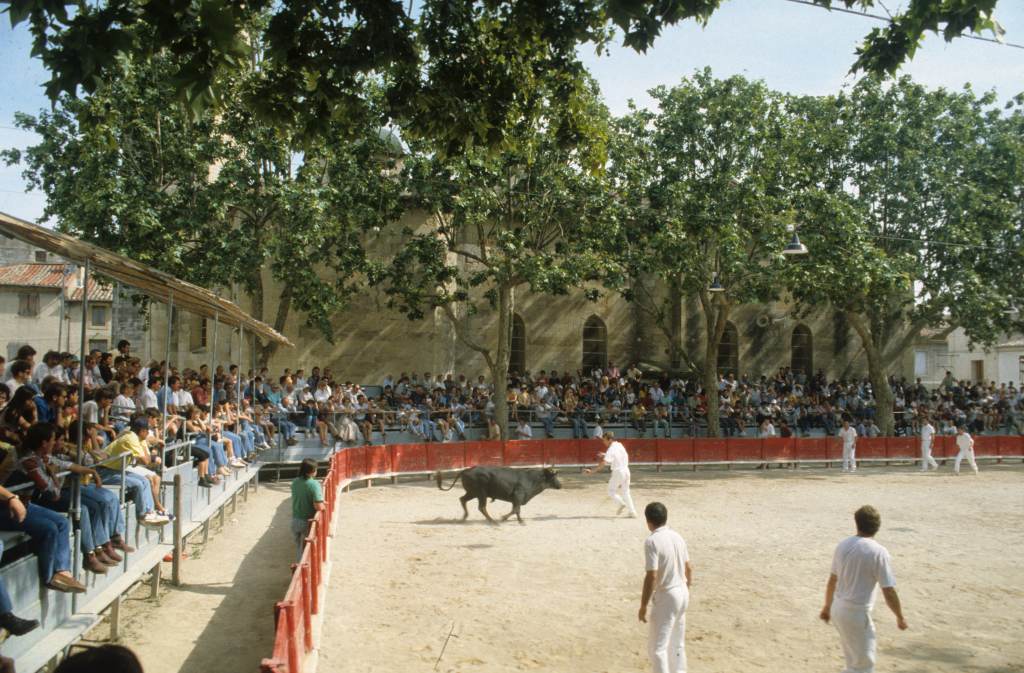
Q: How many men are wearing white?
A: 6